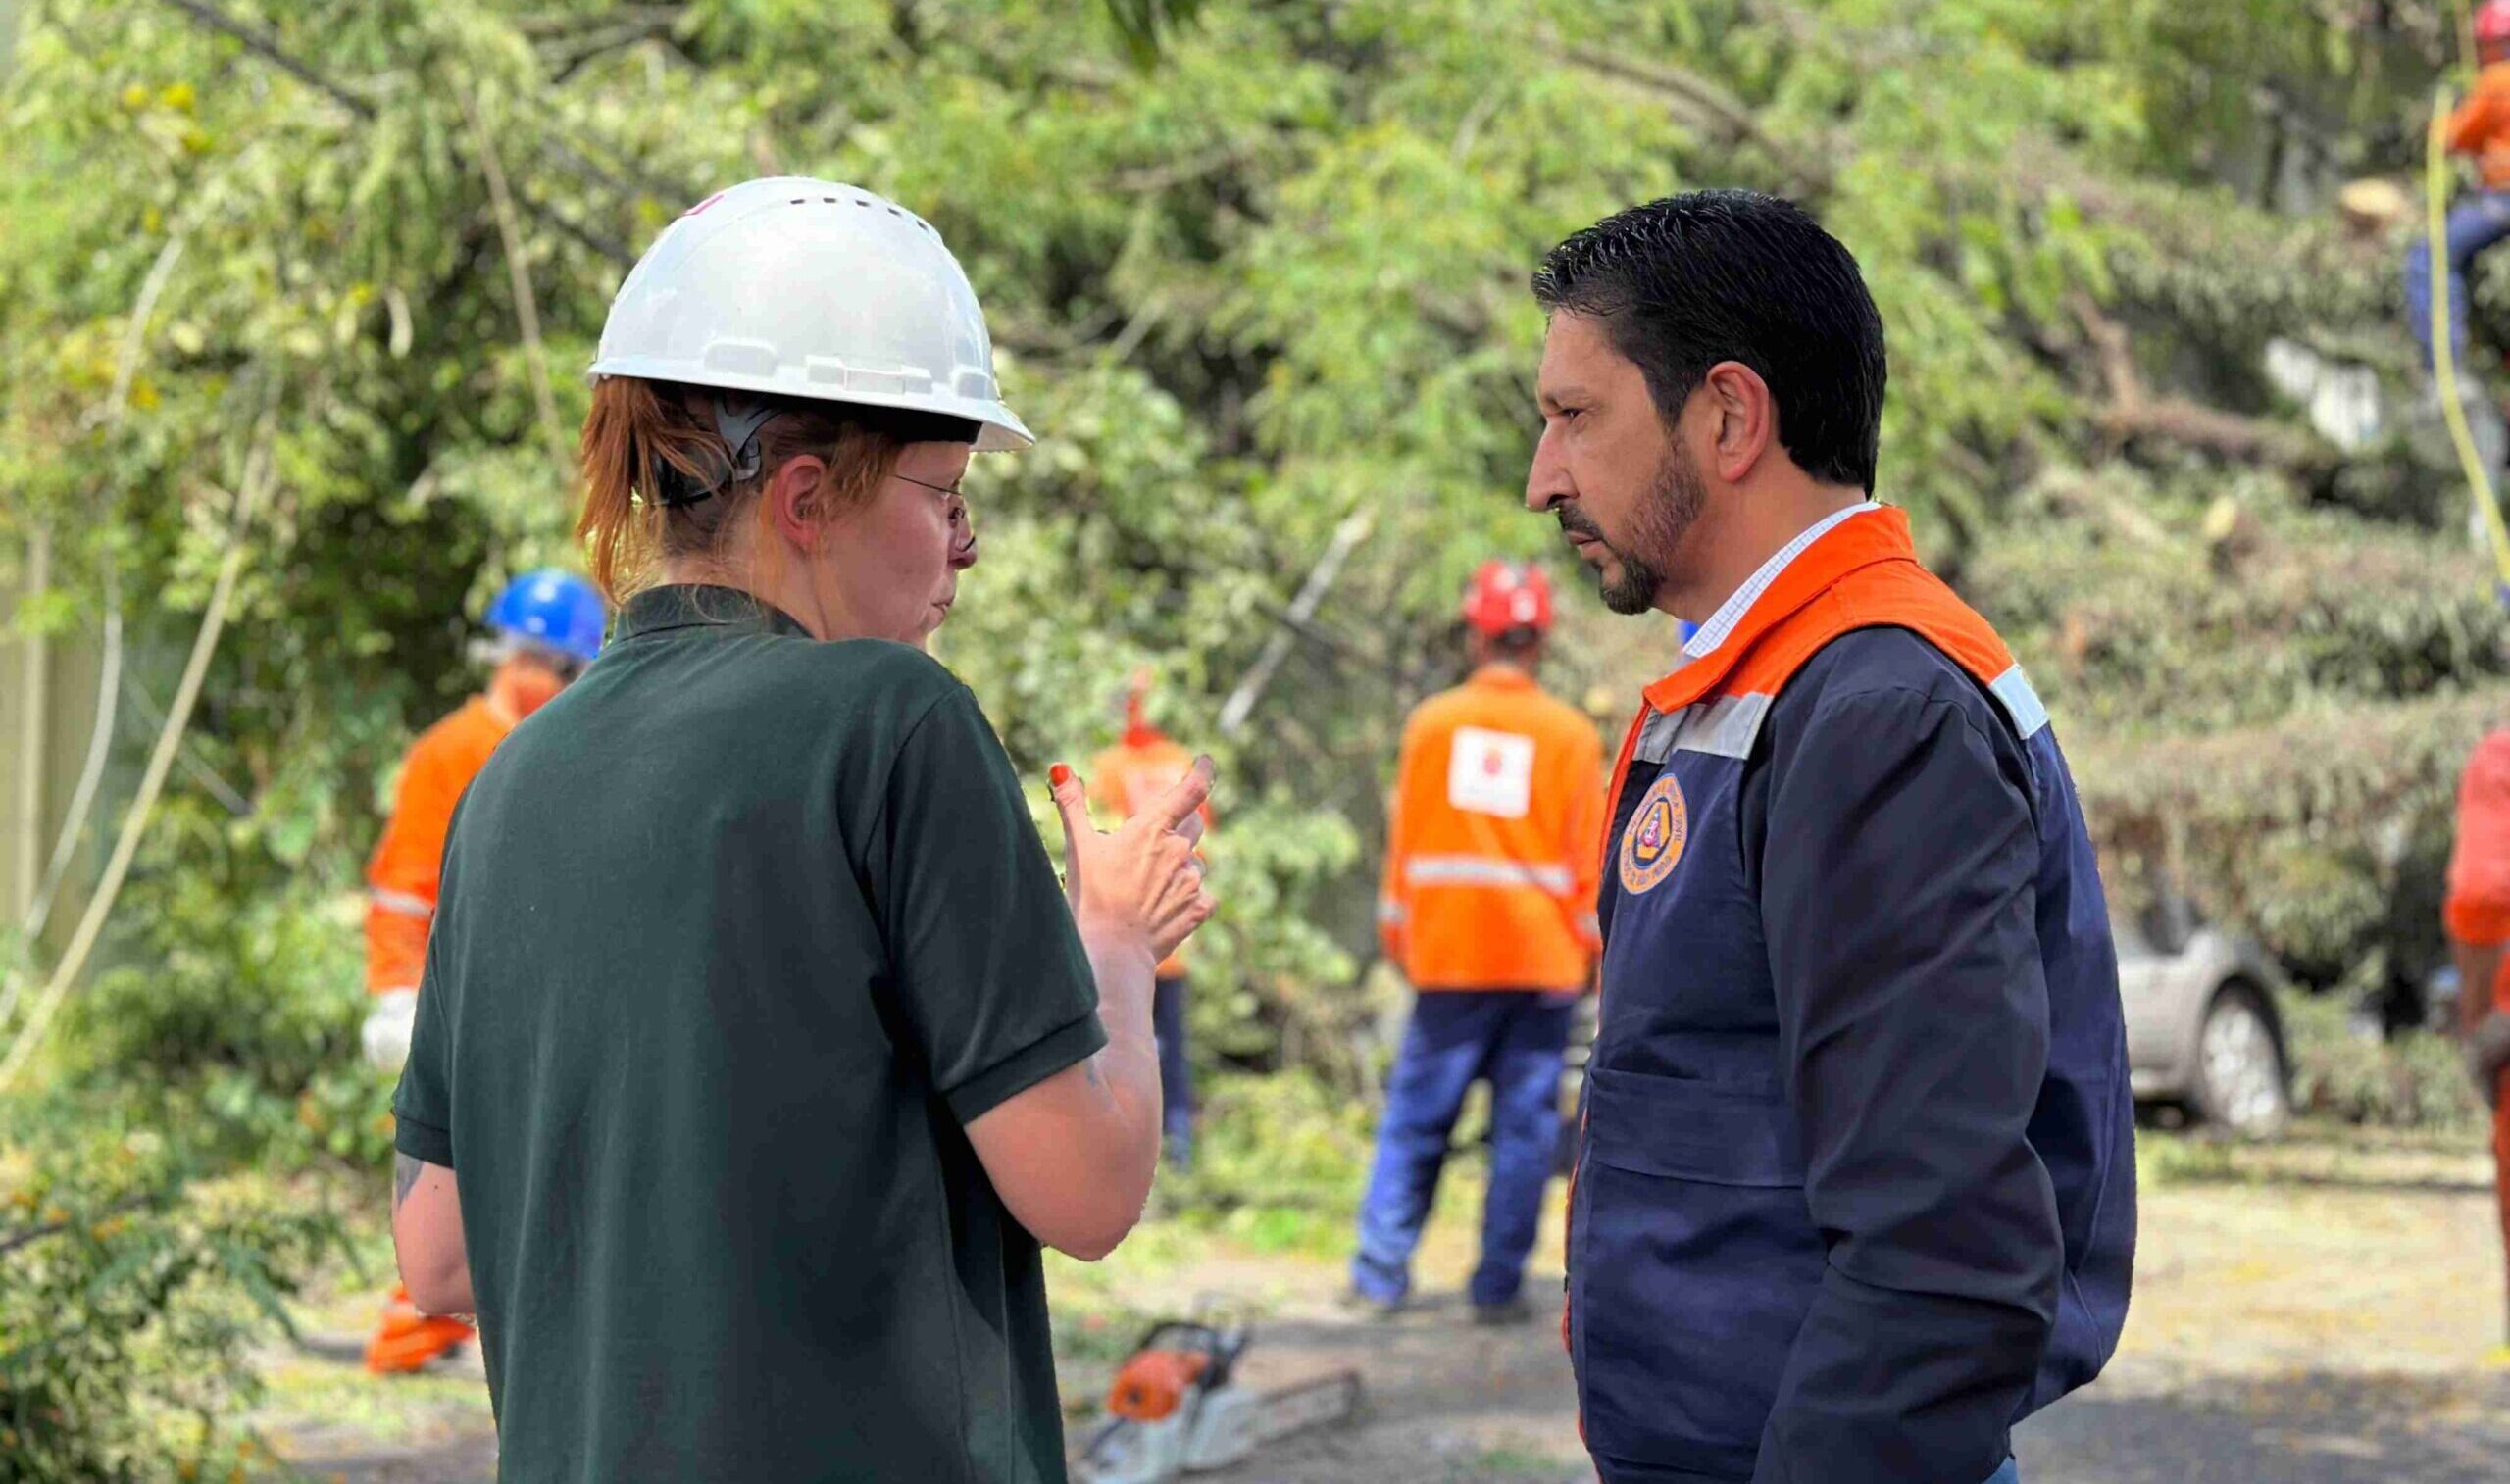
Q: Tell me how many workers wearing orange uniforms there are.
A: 5